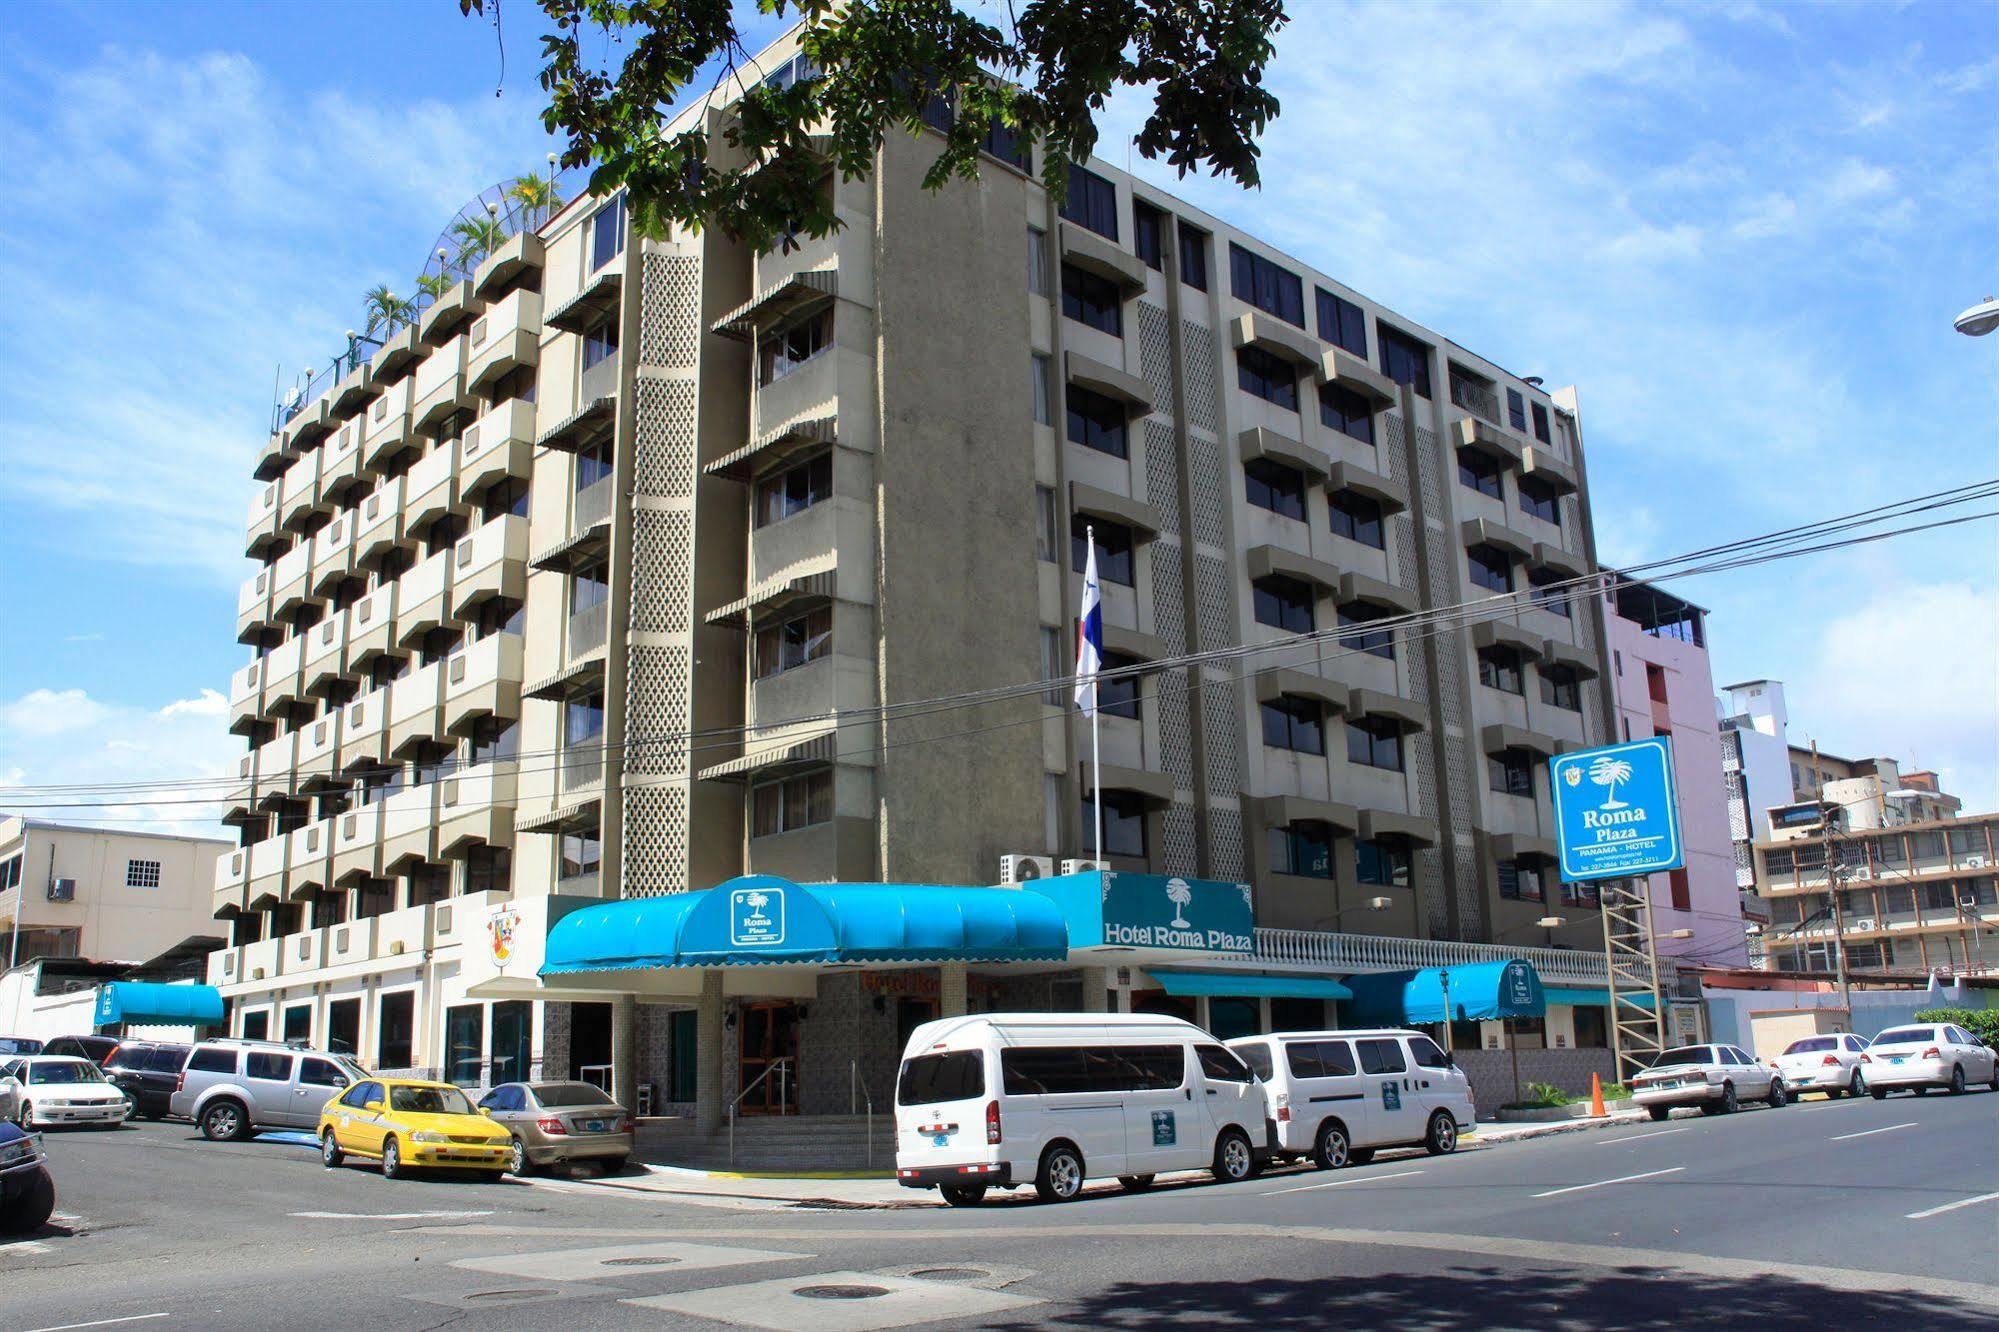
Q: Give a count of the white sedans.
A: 4